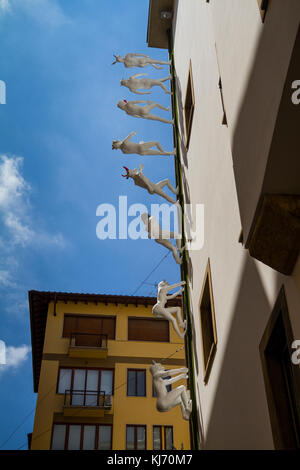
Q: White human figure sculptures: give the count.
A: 8